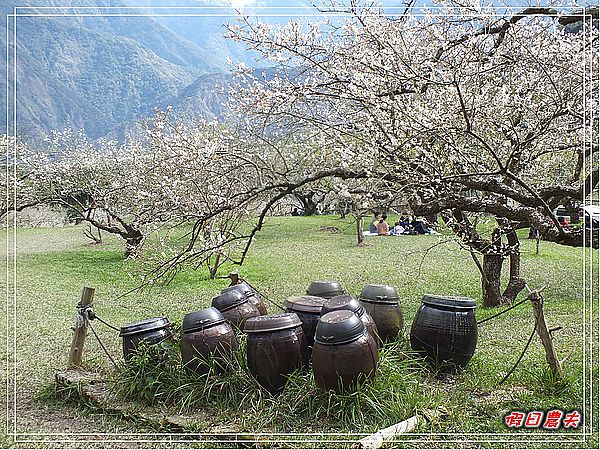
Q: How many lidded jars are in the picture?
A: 11